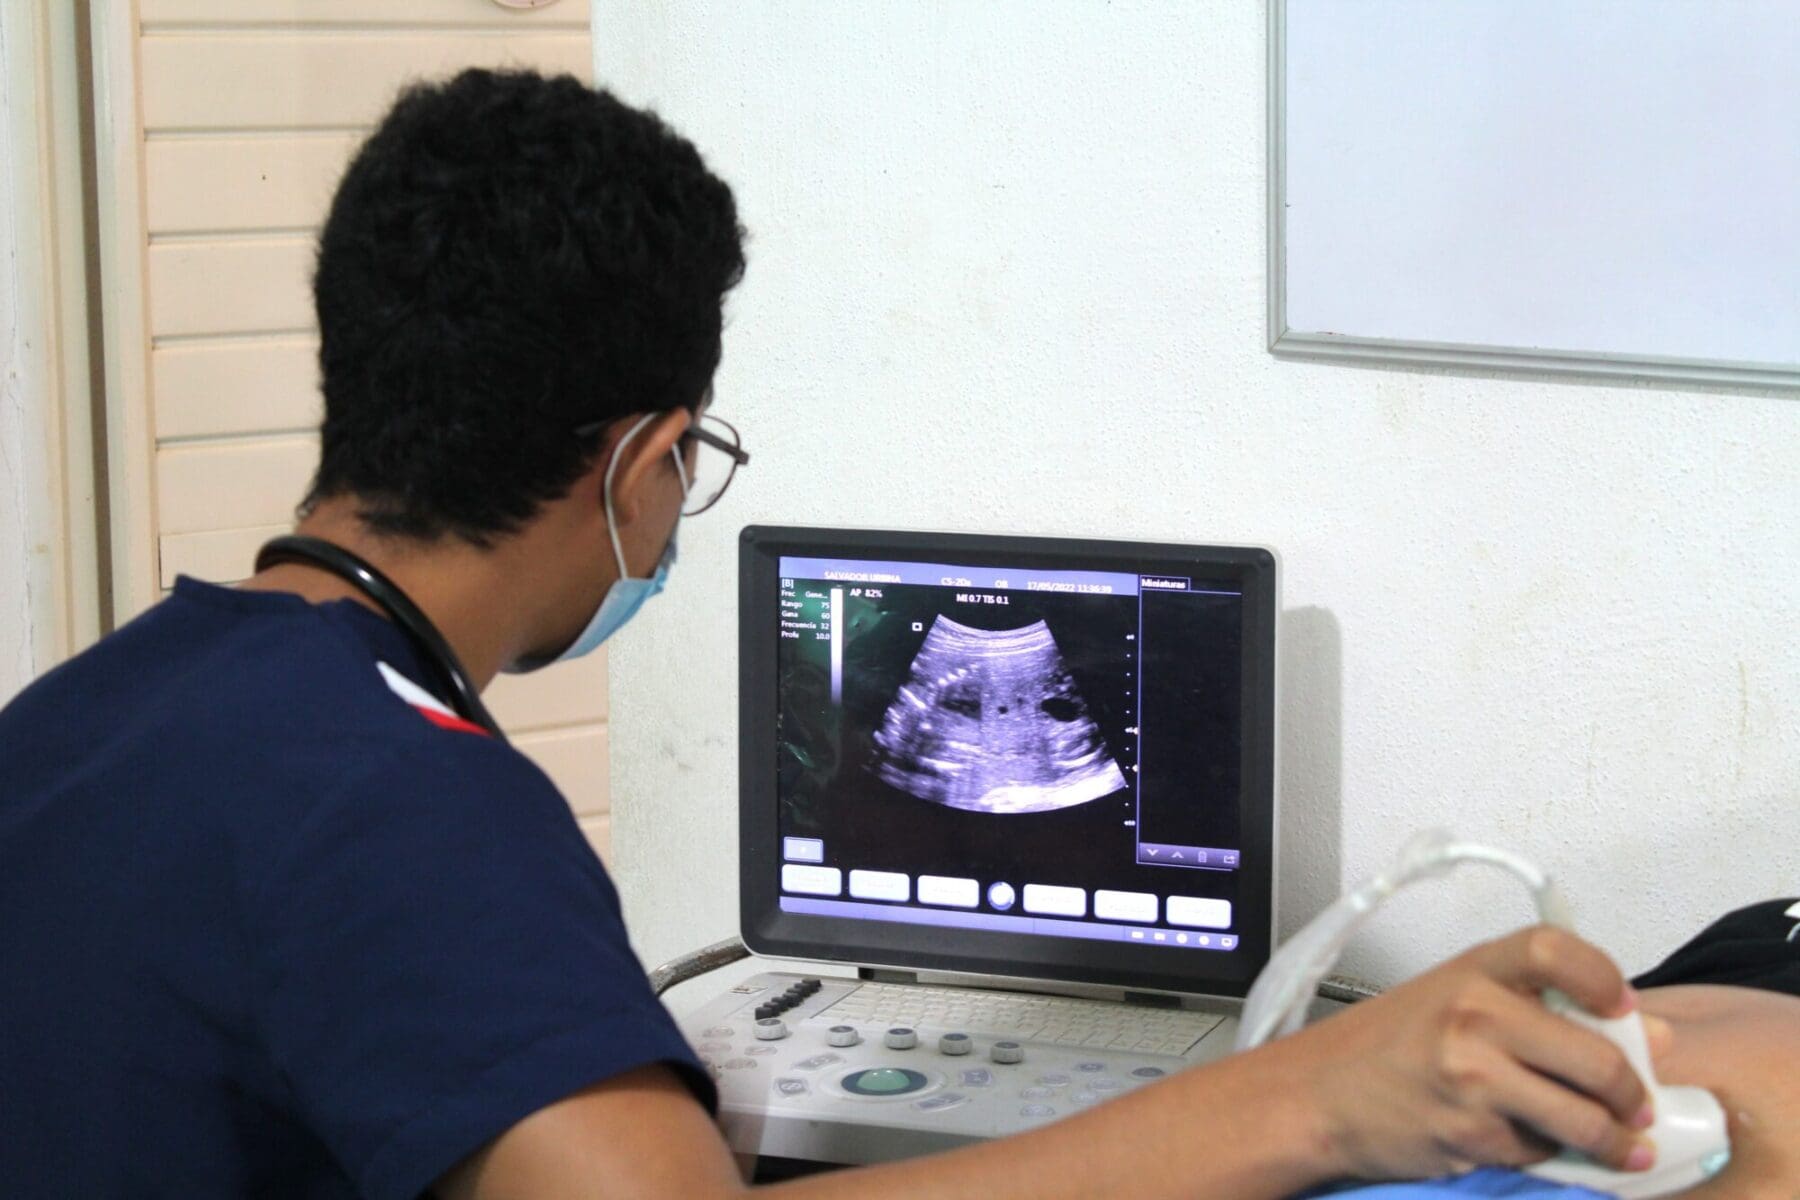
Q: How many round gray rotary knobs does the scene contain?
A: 5